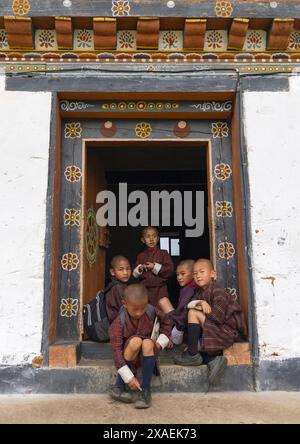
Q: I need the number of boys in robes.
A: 5